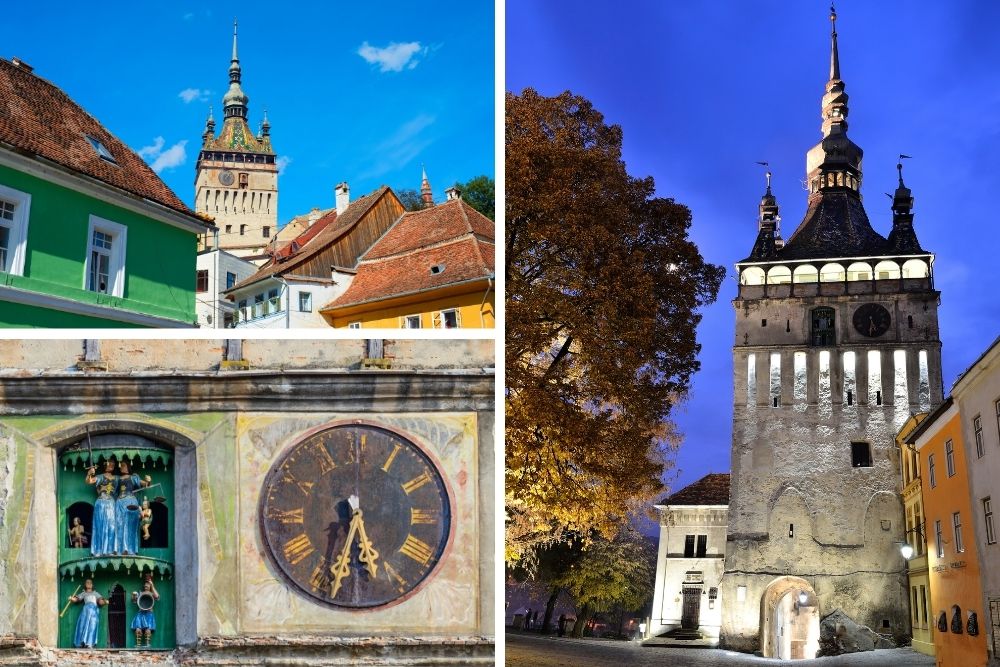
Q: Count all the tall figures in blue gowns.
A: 2